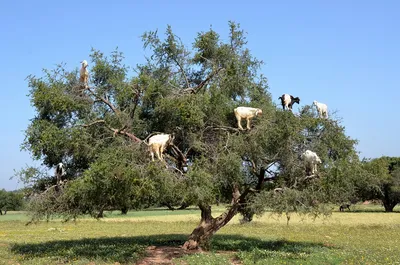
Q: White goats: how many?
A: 5